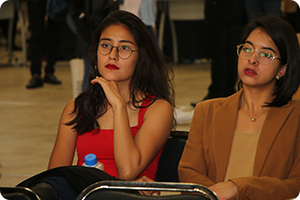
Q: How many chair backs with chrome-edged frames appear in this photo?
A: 2